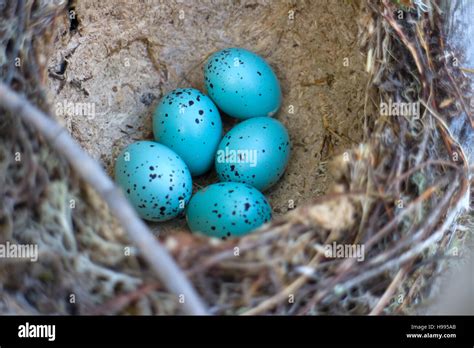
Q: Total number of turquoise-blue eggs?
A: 5